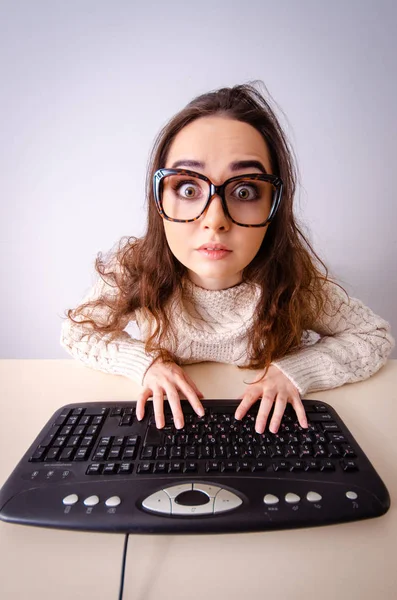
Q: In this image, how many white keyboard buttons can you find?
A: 12